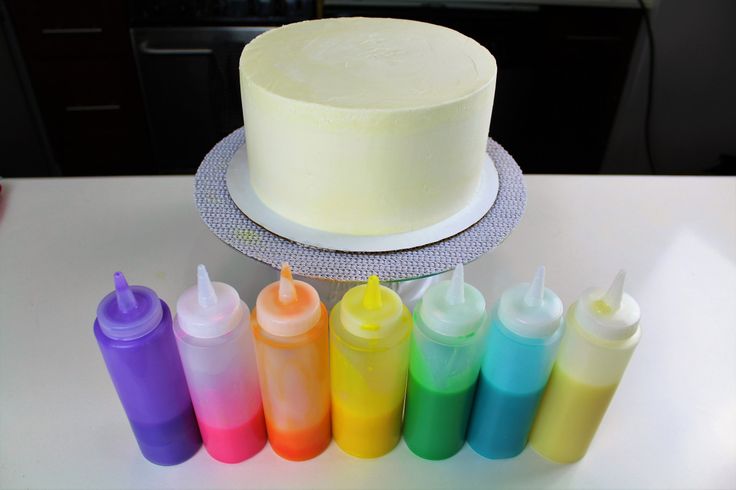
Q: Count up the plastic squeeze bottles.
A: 7